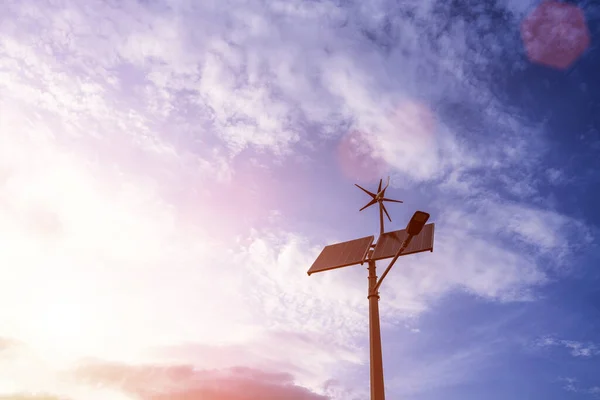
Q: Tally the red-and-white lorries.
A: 0